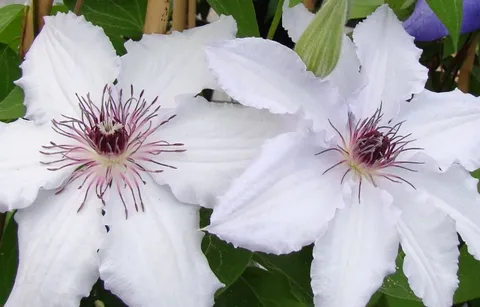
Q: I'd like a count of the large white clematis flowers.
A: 2